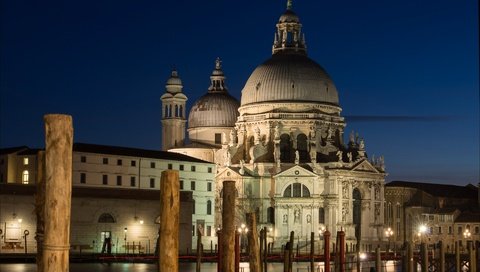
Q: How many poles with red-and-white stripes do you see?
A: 0